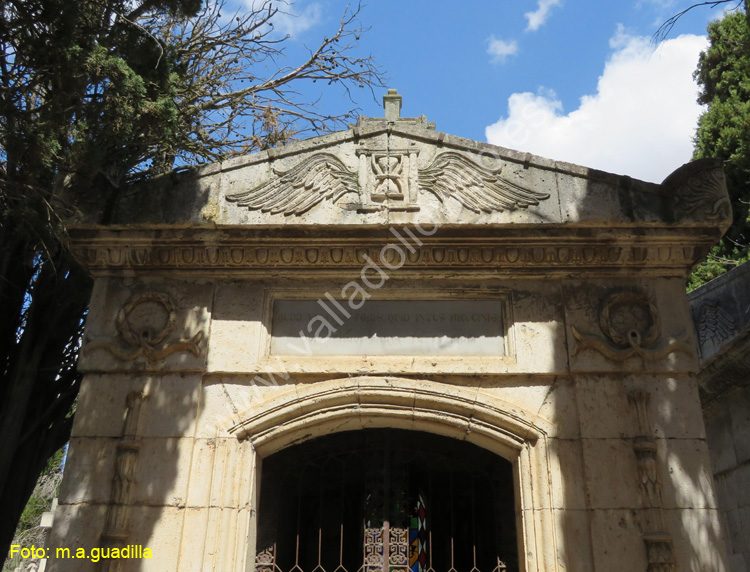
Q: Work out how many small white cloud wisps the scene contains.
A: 2